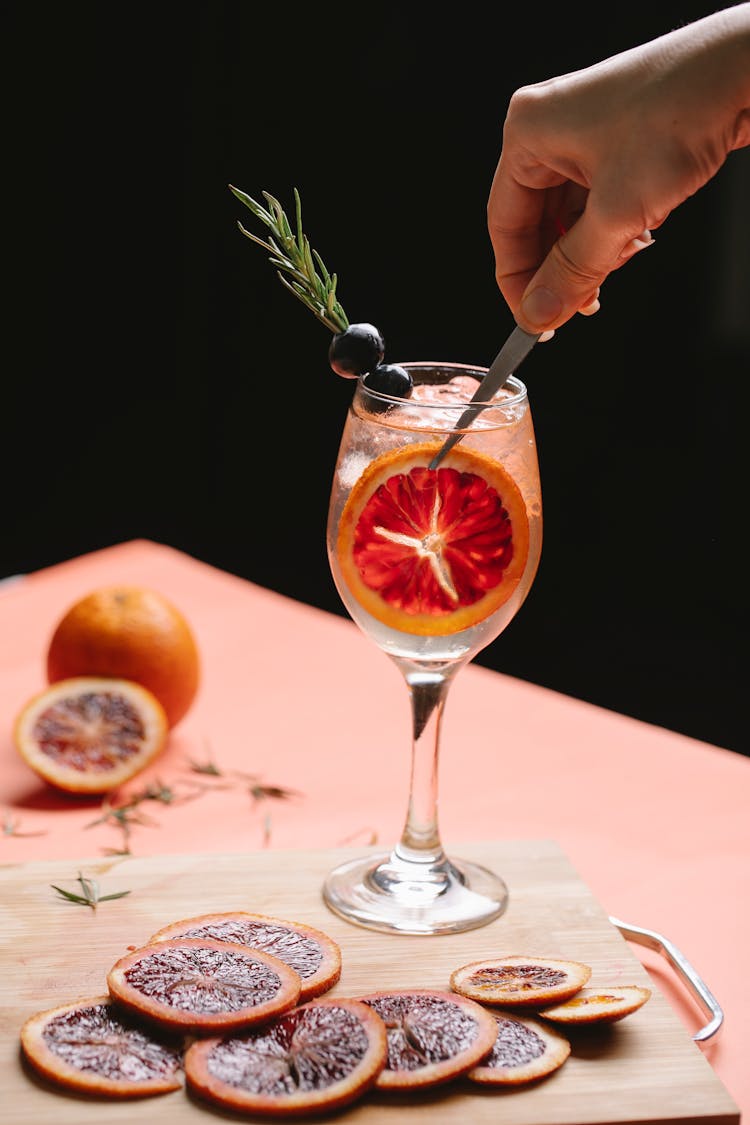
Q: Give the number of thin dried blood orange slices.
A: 8